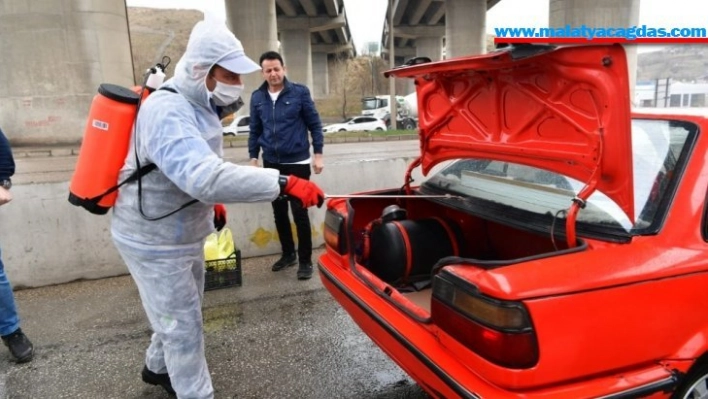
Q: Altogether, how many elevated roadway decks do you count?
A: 2